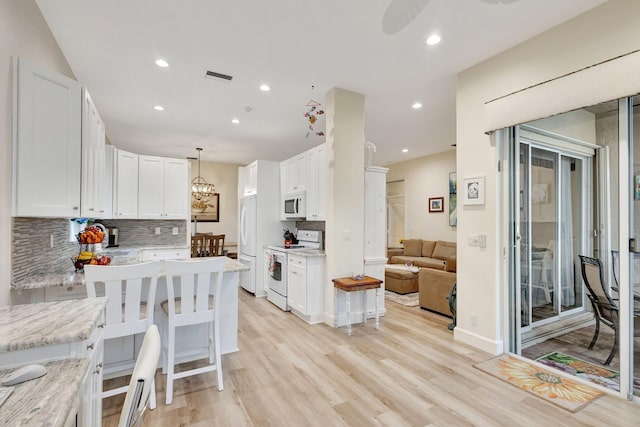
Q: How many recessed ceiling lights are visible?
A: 7